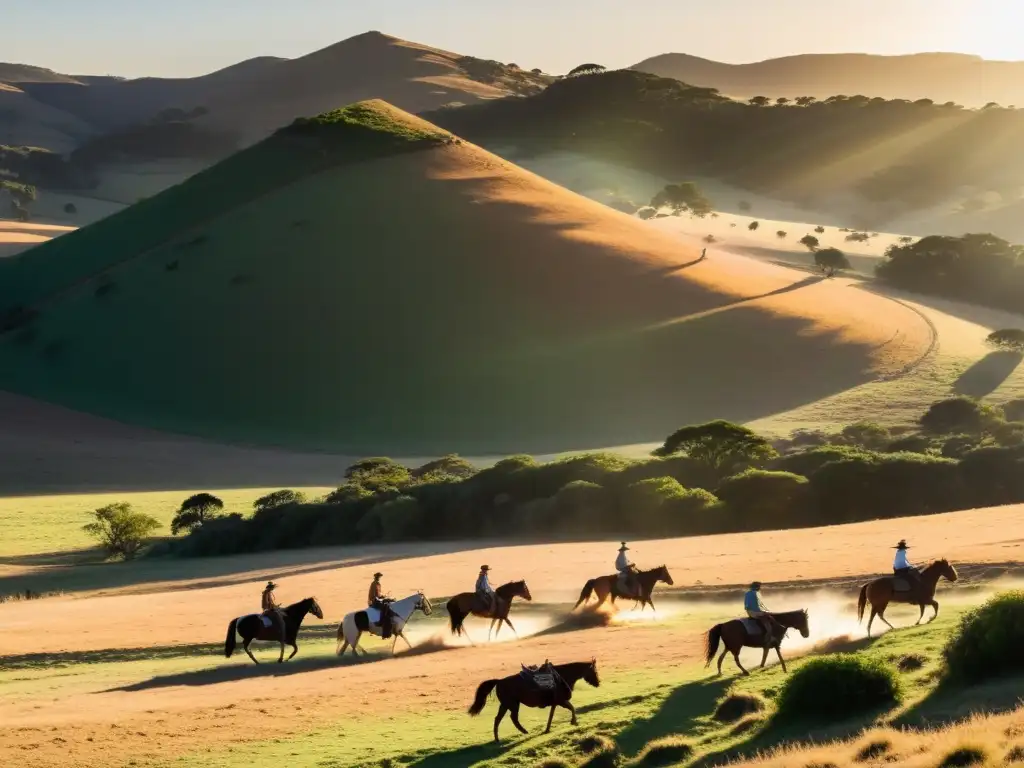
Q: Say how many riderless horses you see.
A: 1